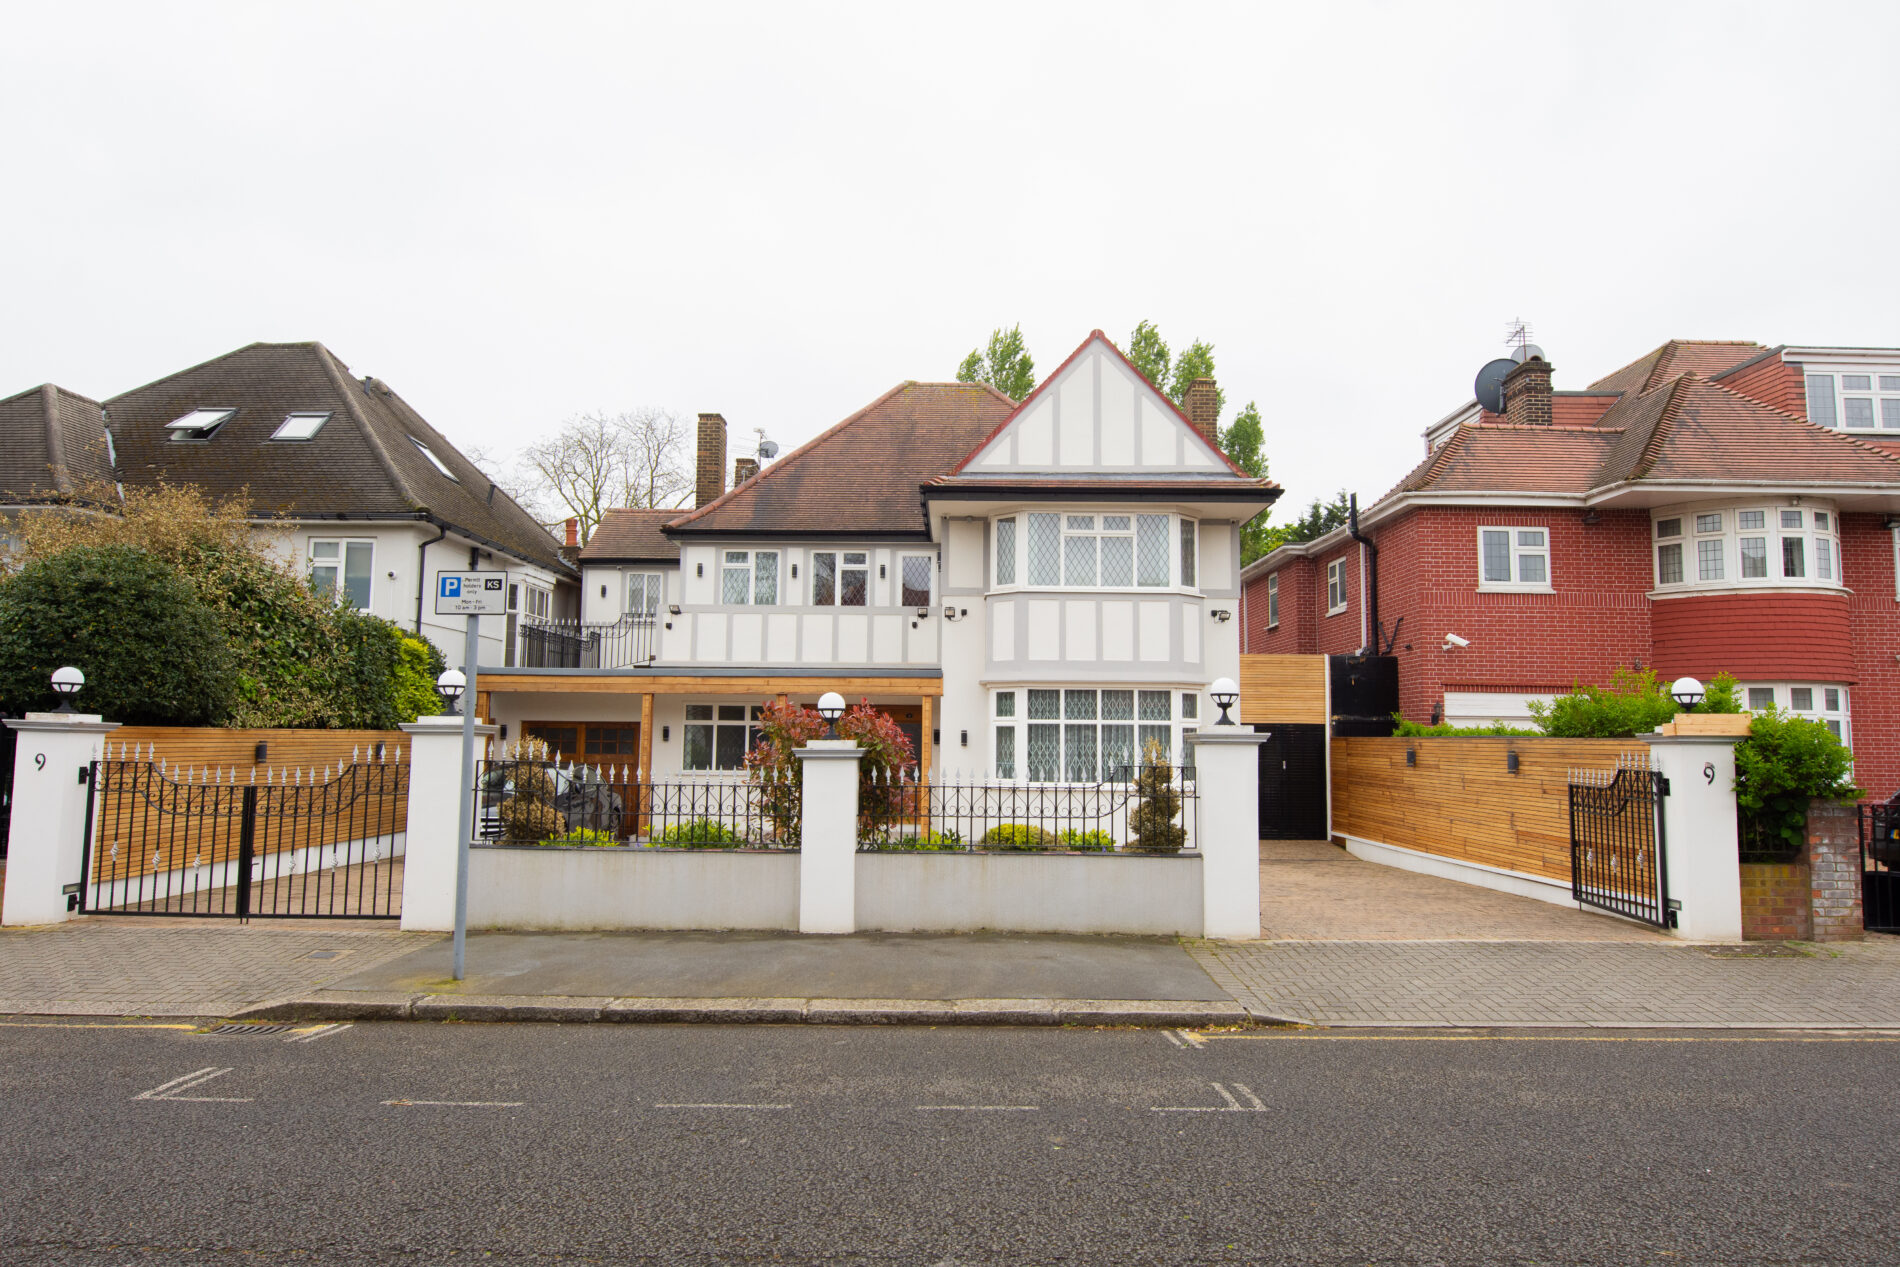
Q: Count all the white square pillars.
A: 5